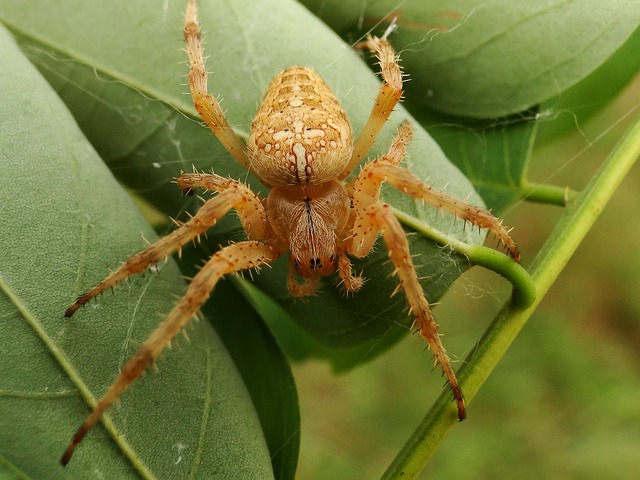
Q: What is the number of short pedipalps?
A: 2